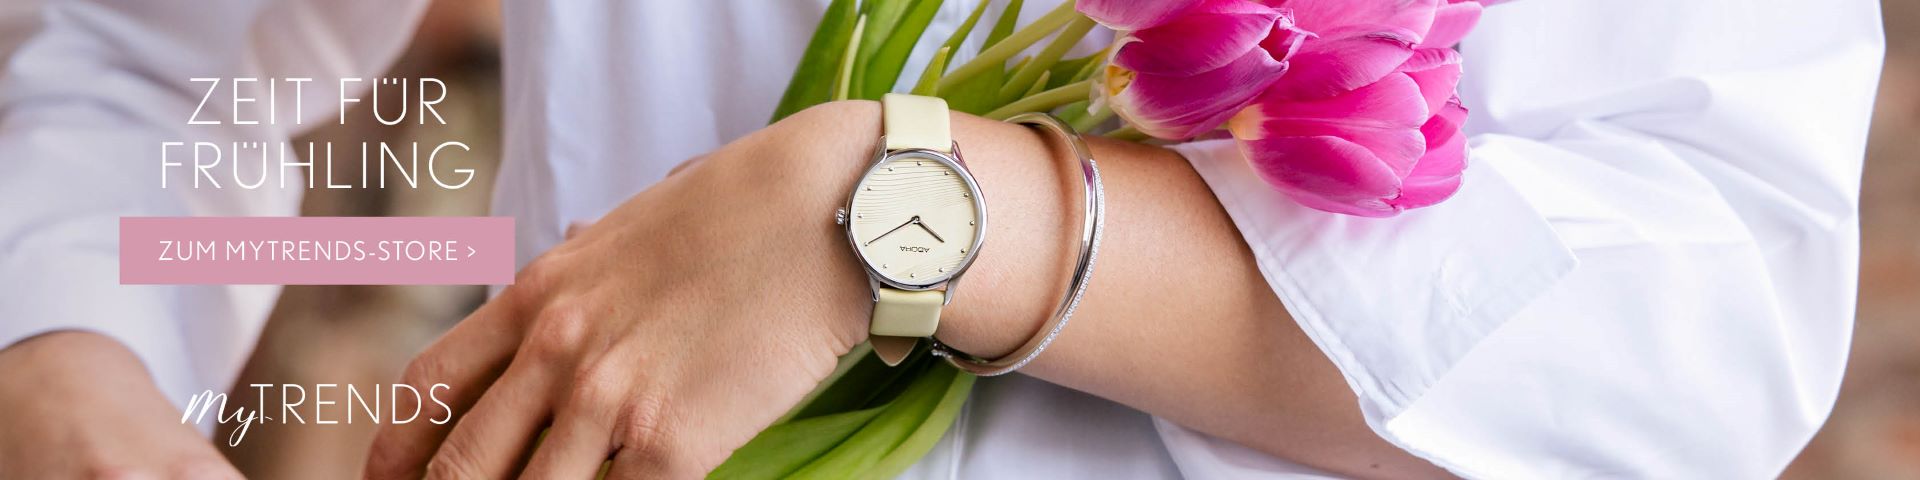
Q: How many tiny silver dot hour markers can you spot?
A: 12